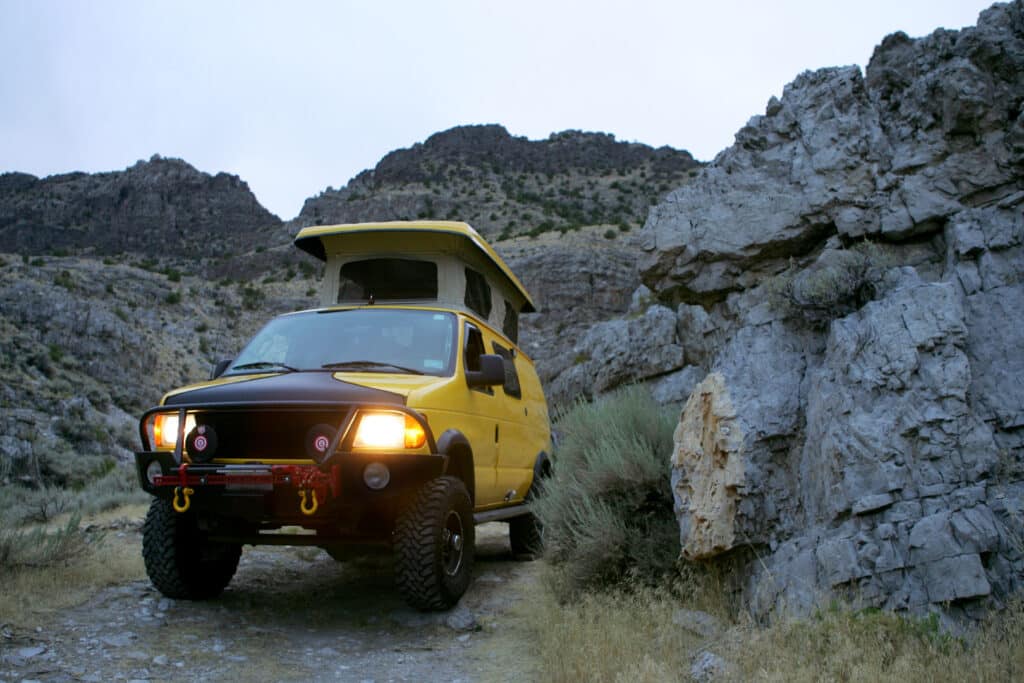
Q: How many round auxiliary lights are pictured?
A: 4